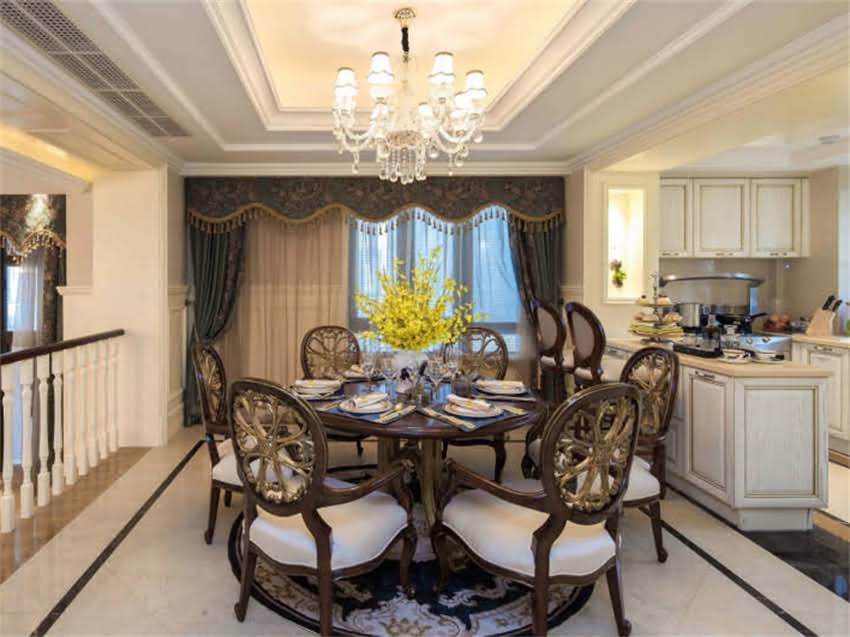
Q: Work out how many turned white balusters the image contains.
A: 9